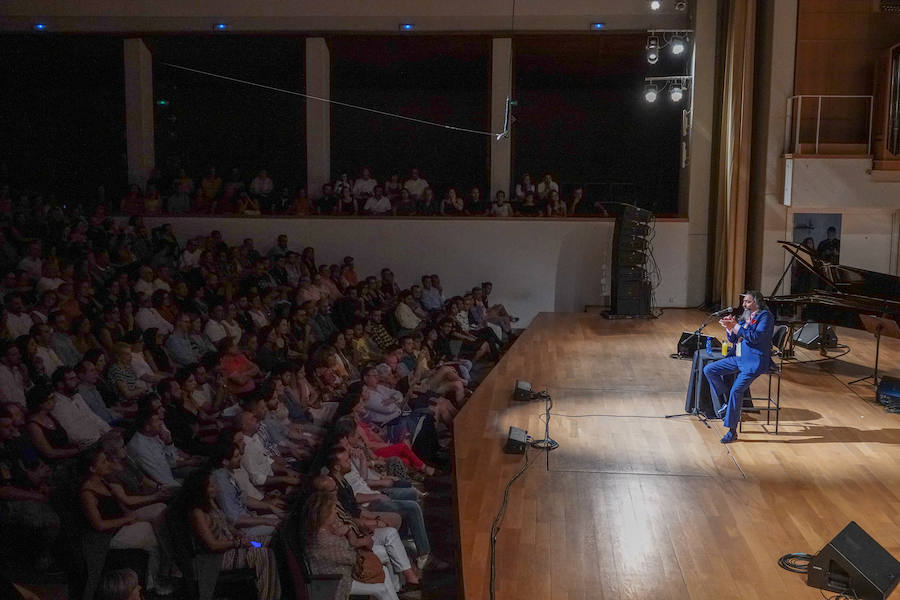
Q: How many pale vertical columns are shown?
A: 3